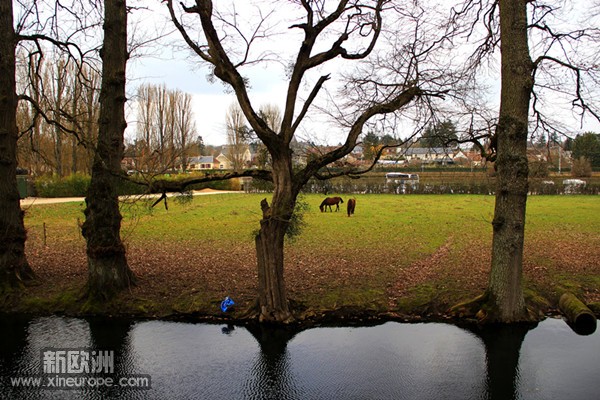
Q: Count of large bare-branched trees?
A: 4